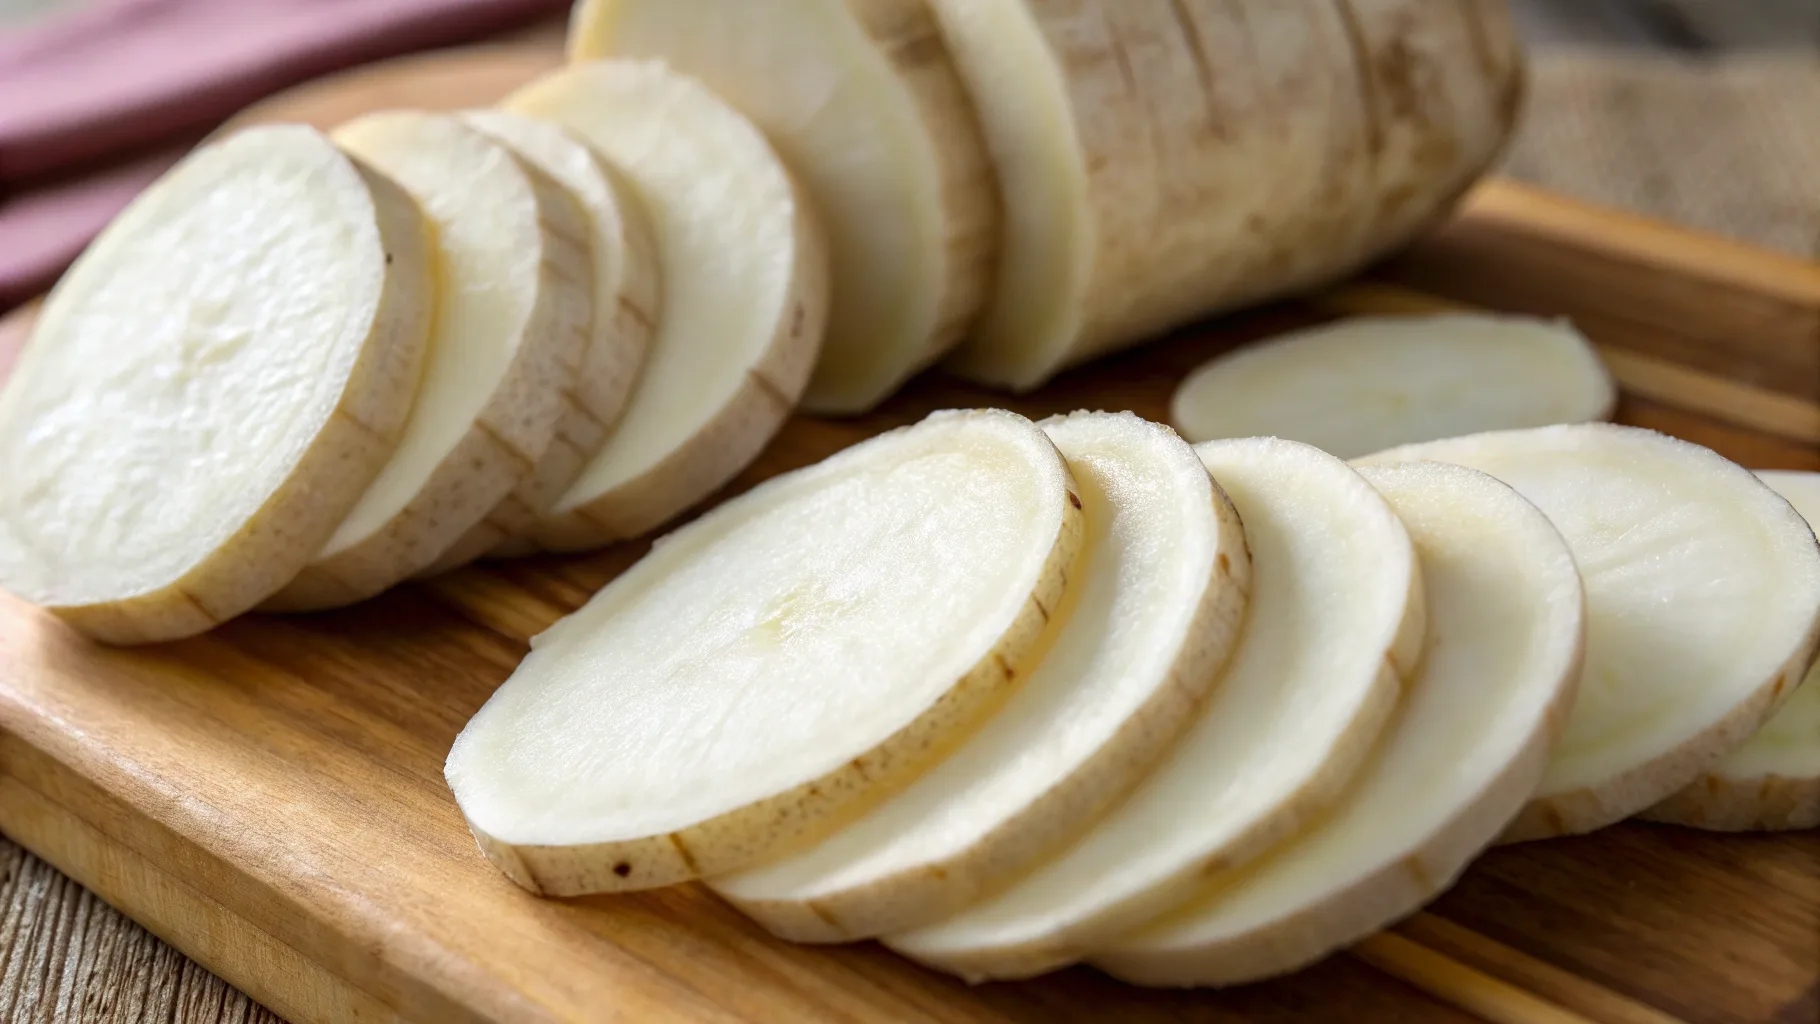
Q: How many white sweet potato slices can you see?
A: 12